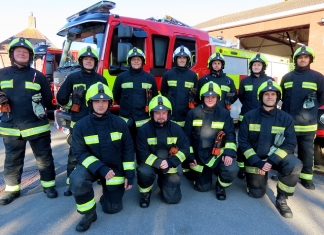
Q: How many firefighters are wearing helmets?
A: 11